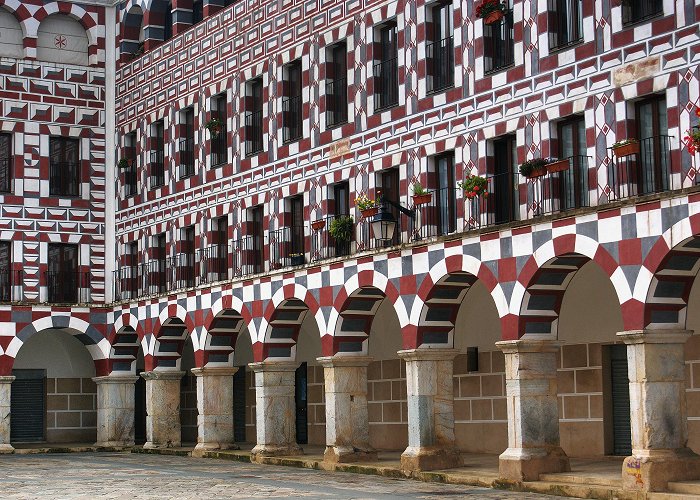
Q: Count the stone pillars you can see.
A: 9